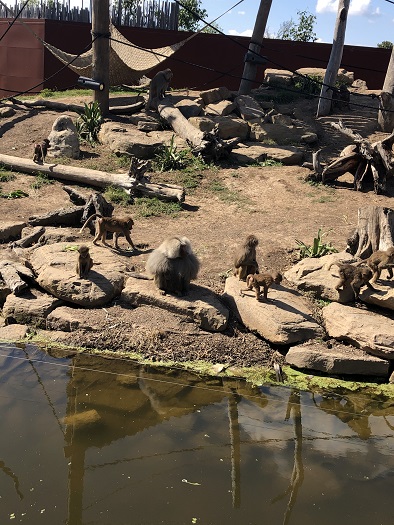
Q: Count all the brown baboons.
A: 8